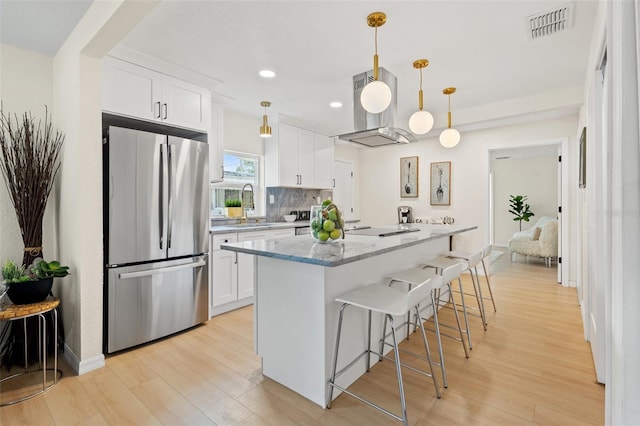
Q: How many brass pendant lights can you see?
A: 4